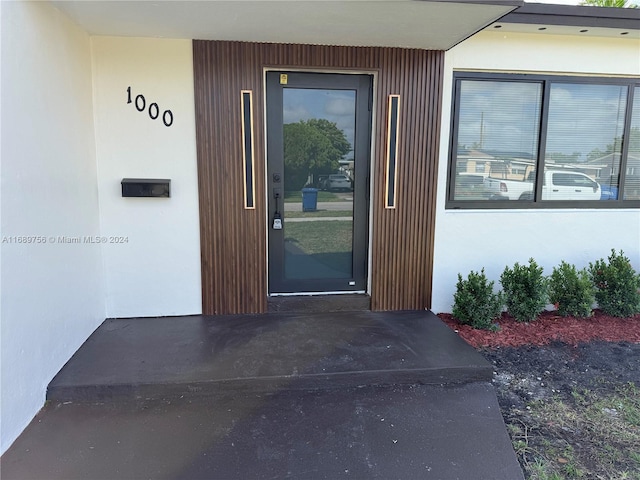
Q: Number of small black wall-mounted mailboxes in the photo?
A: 1